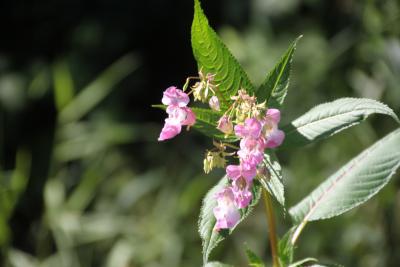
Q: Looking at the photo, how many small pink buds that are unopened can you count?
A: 2